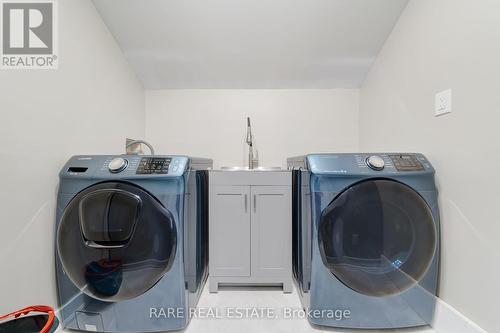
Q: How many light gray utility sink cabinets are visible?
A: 1